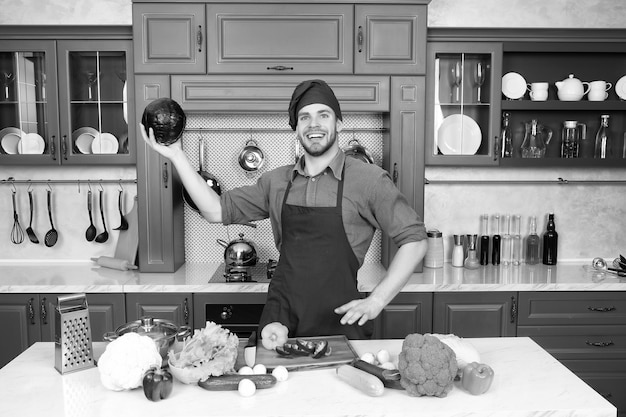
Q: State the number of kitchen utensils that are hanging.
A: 6